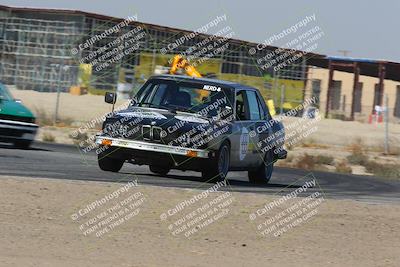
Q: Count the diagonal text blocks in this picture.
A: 9